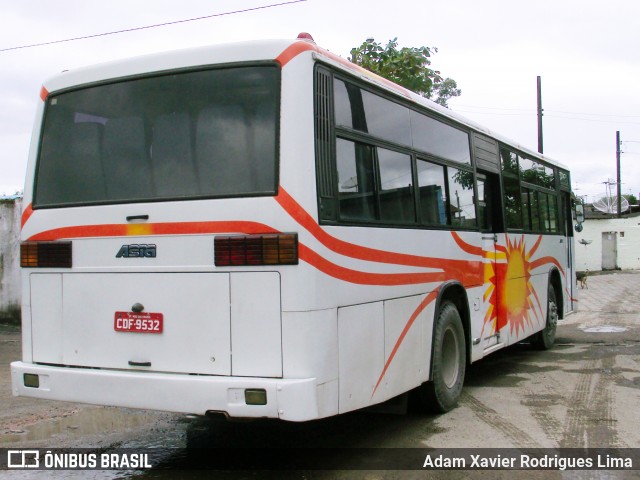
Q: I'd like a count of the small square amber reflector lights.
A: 2